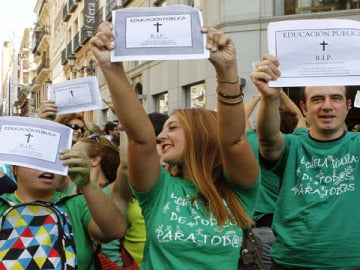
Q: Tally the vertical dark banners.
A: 1